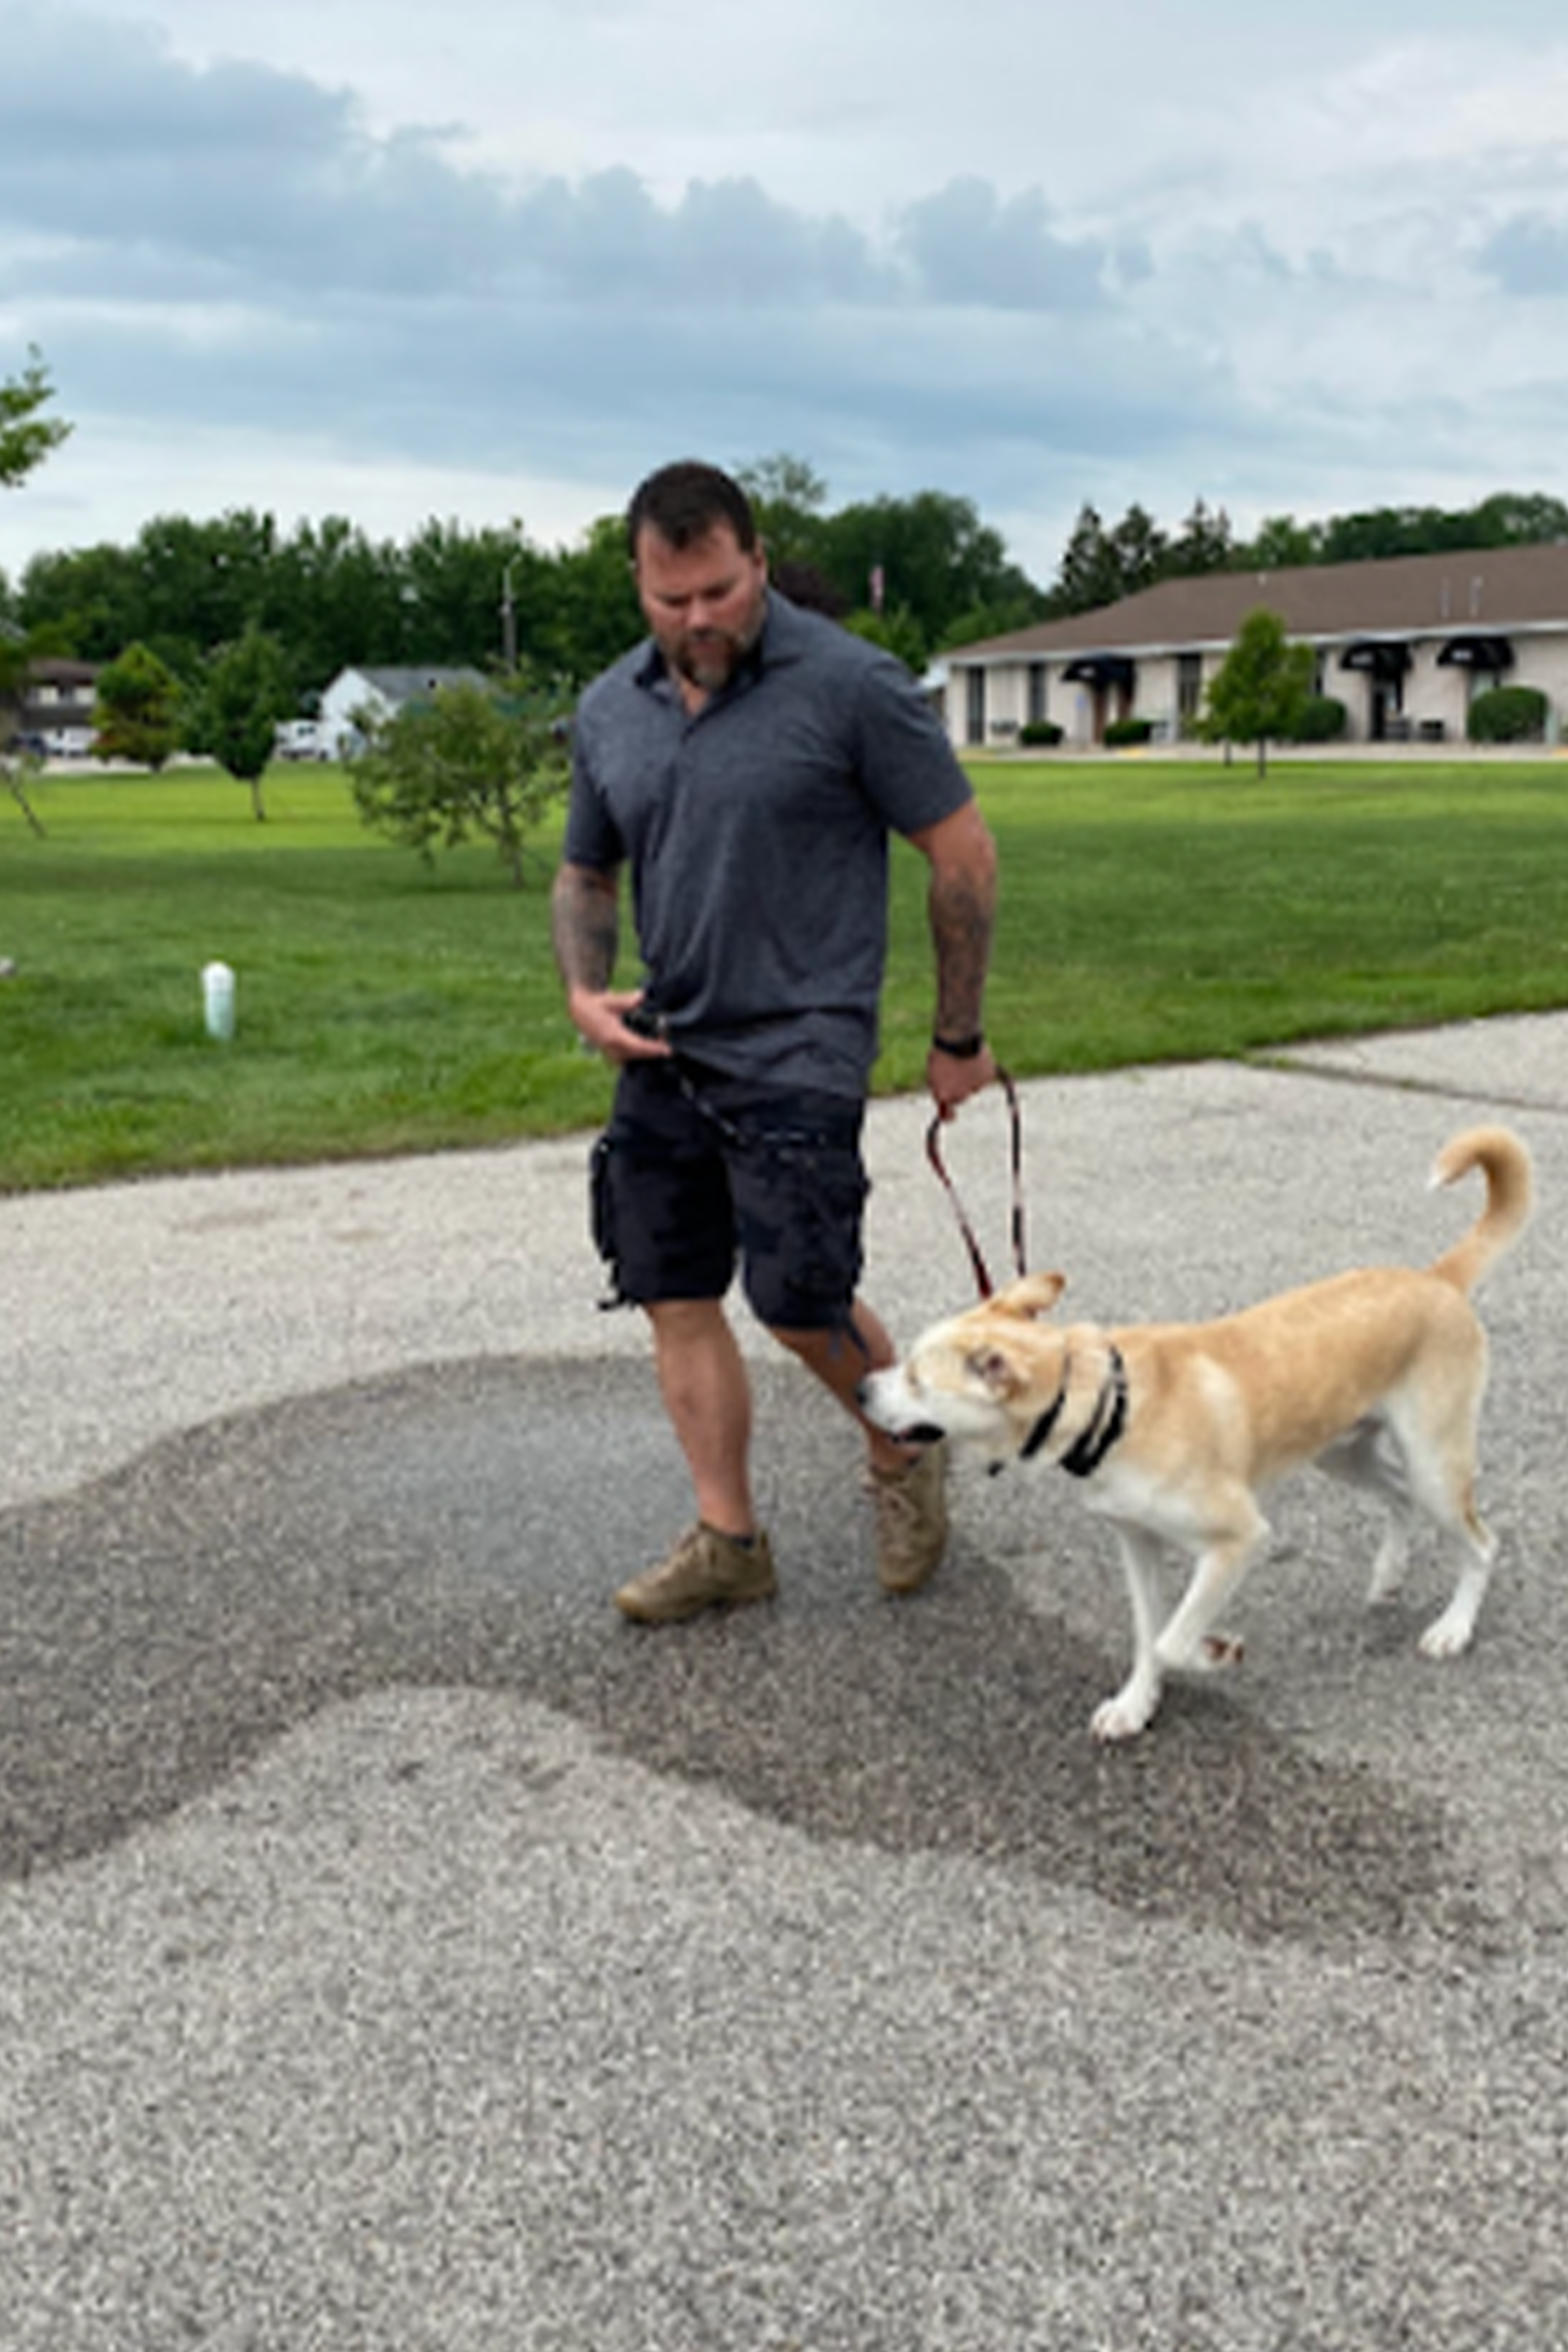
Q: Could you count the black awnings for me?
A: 3